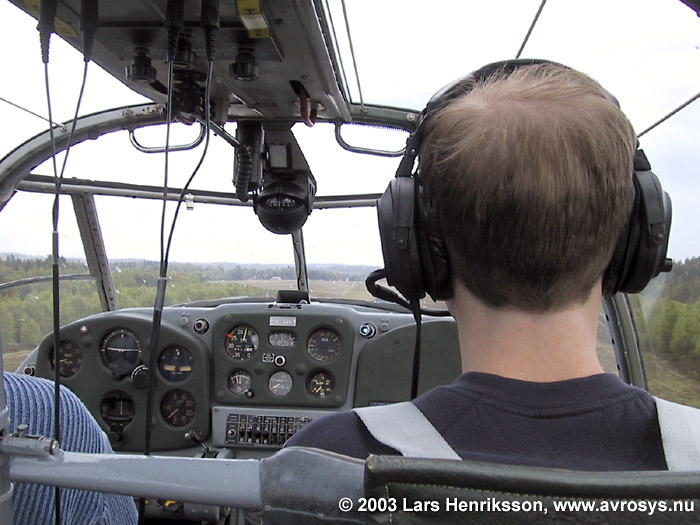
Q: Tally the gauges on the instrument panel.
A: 11